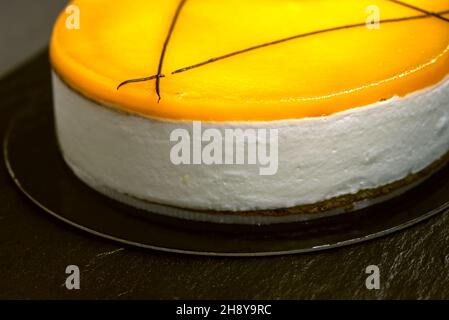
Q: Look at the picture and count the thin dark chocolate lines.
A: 3